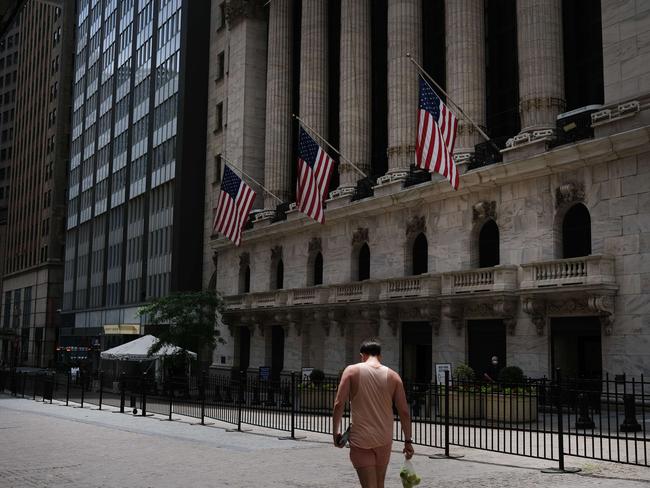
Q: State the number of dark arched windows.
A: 7